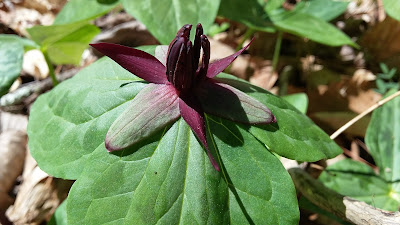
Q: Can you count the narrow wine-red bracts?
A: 3